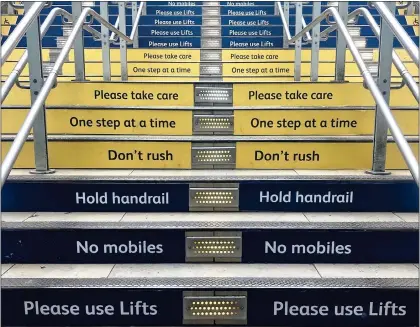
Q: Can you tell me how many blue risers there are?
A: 8